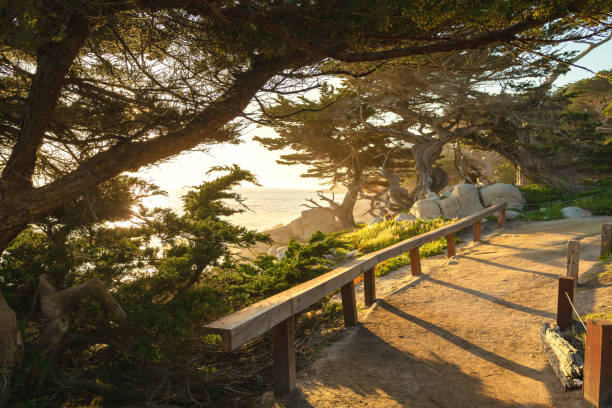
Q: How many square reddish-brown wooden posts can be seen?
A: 9